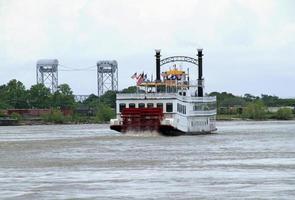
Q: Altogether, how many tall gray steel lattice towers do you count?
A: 2